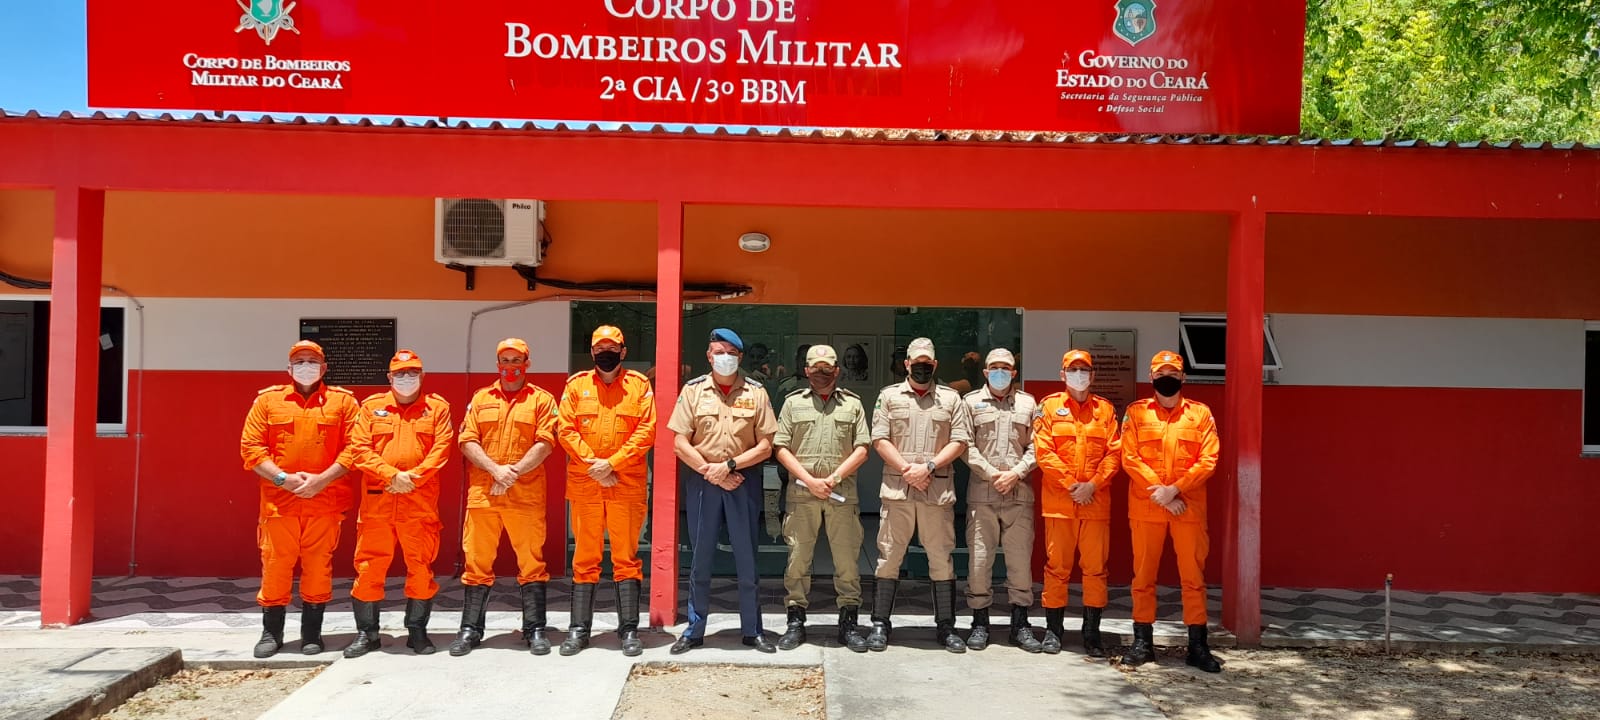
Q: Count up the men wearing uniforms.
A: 10